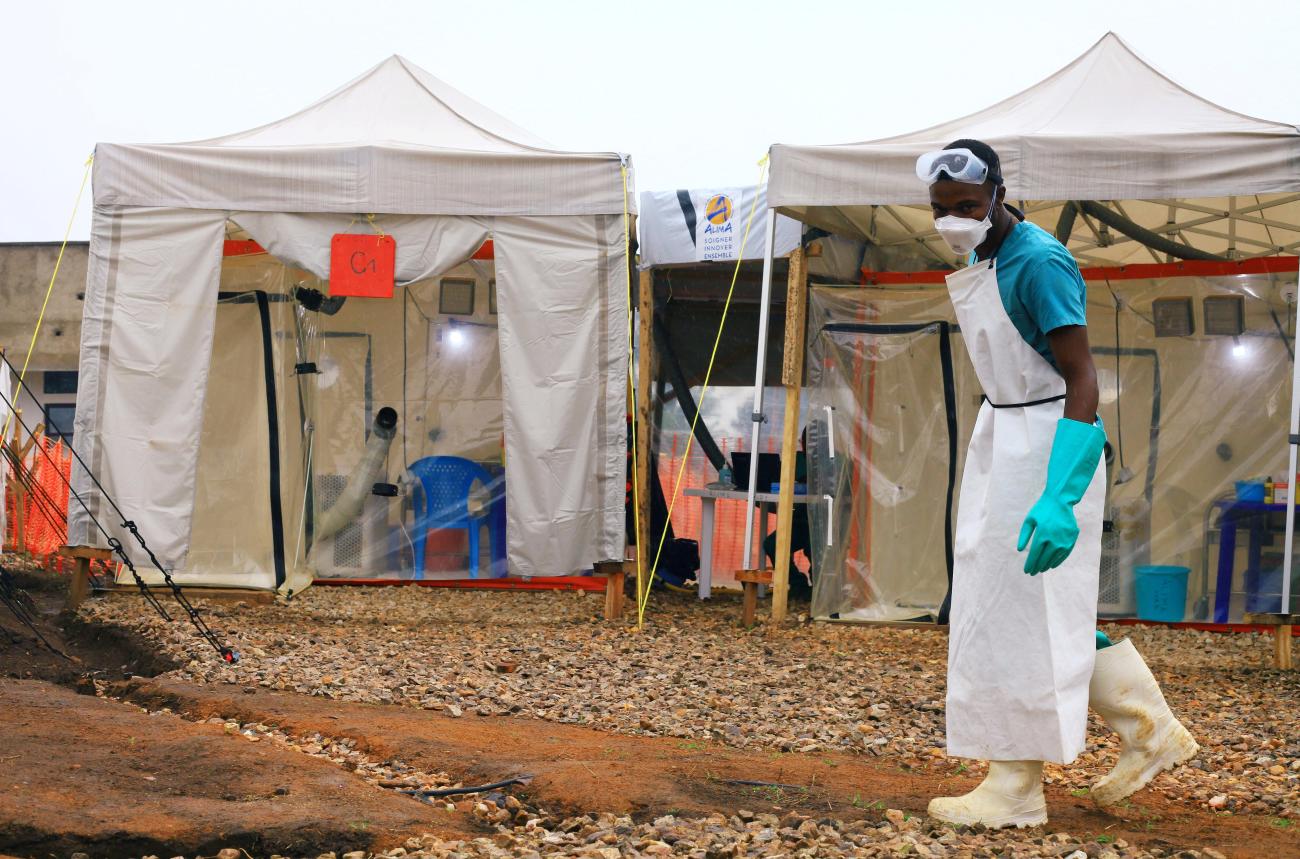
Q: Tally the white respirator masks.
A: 1